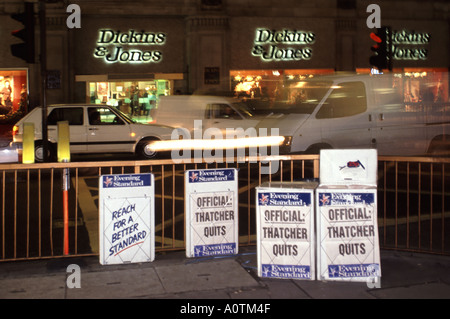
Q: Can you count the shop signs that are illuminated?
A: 3